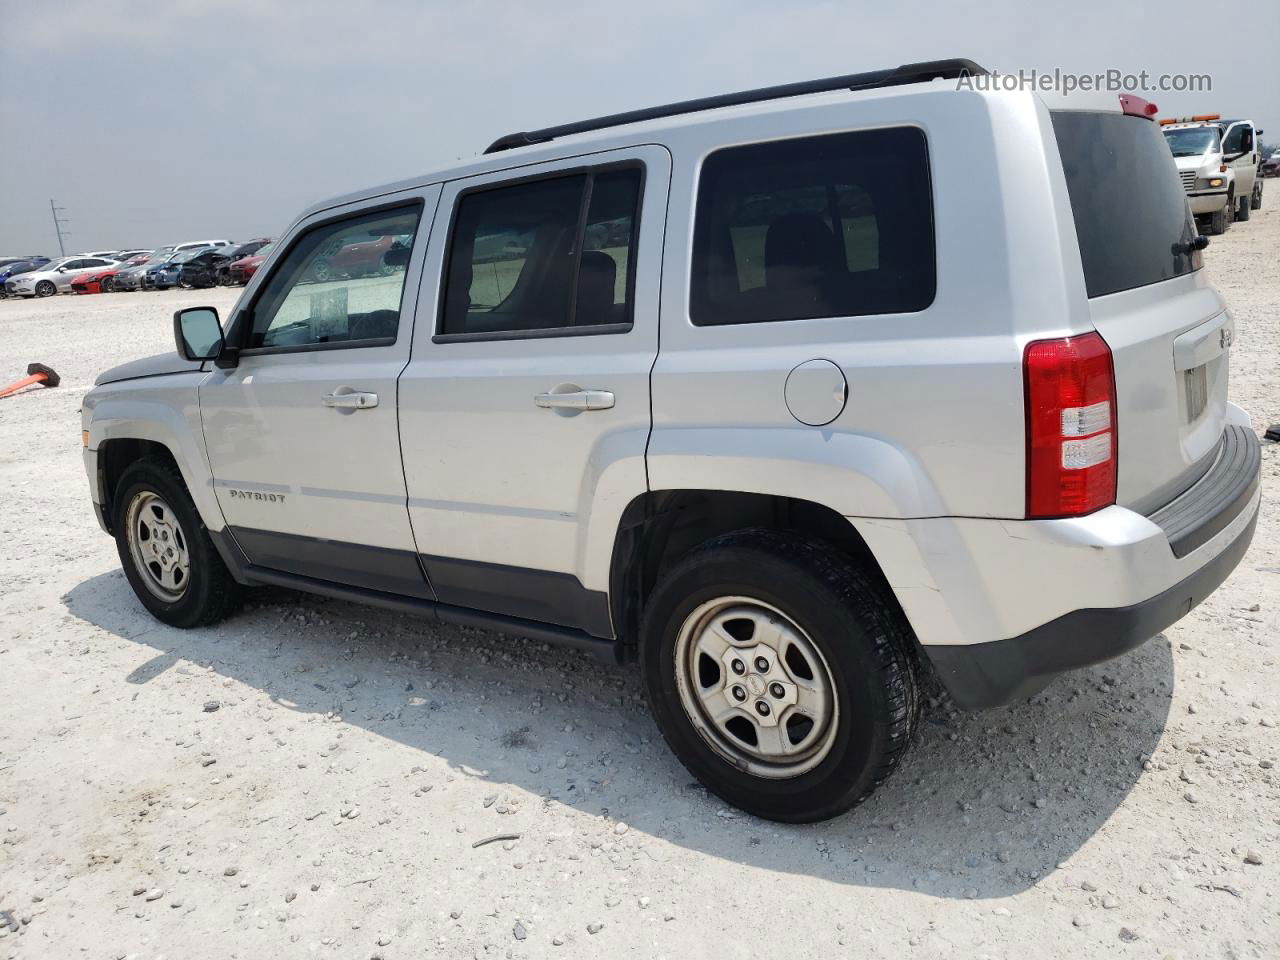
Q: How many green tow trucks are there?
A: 0